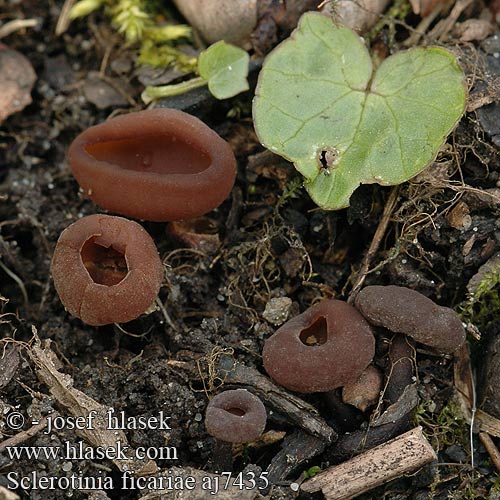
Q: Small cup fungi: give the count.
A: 5